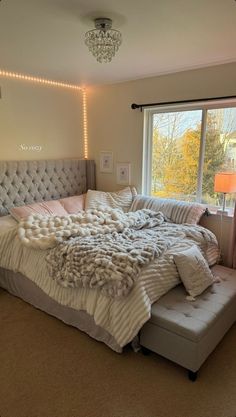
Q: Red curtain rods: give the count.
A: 0